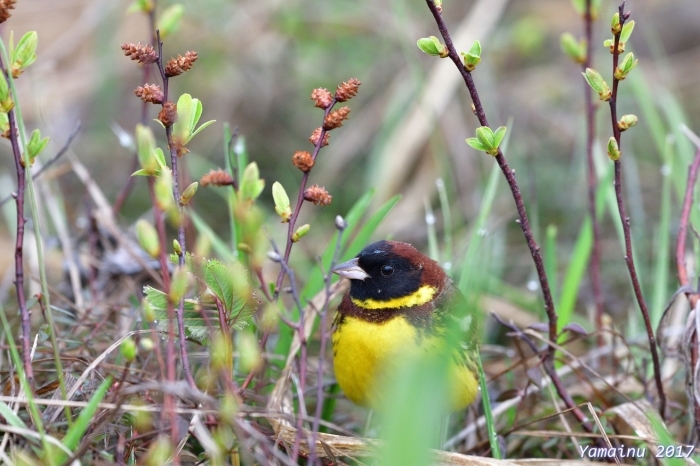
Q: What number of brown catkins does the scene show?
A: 12